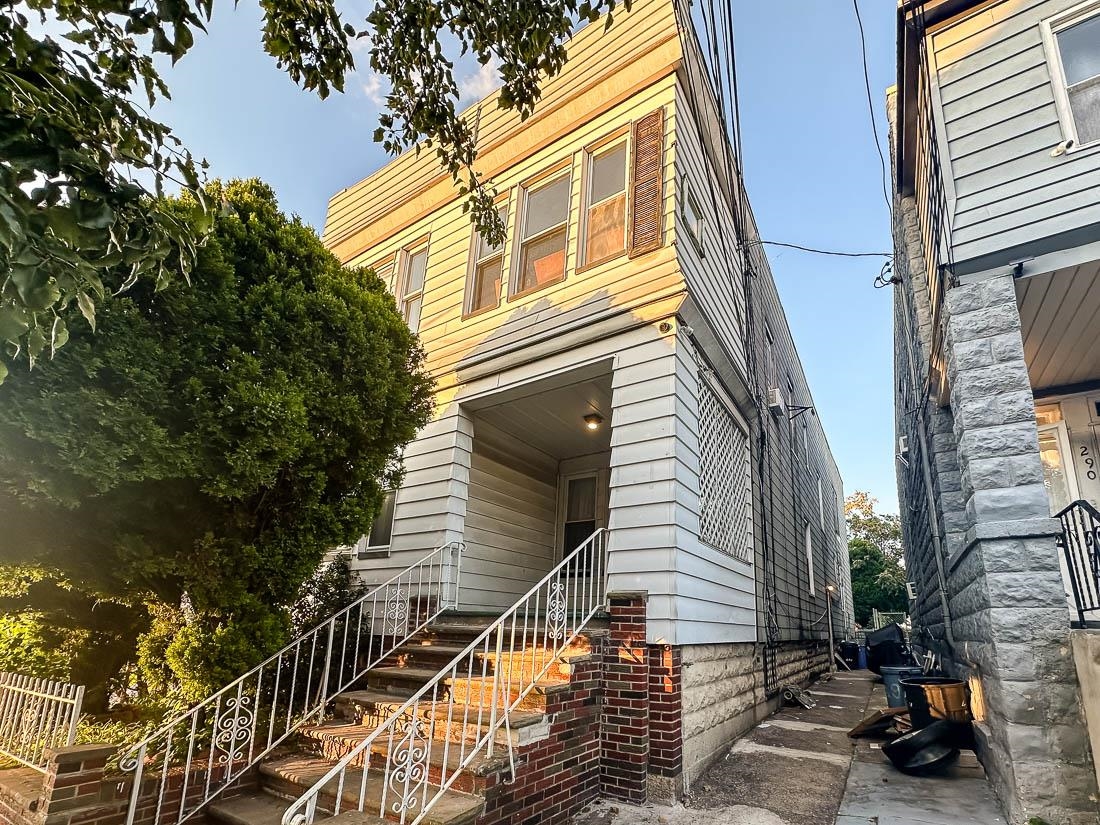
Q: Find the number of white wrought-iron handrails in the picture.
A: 2